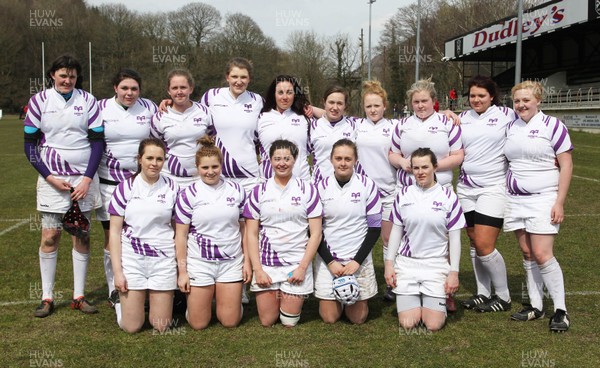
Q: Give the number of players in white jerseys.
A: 15